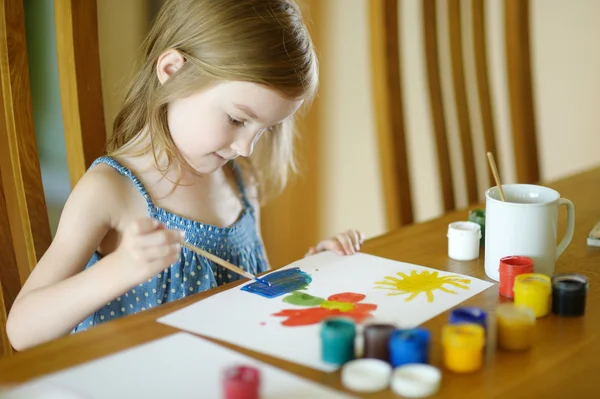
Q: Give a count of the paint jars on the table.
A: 12